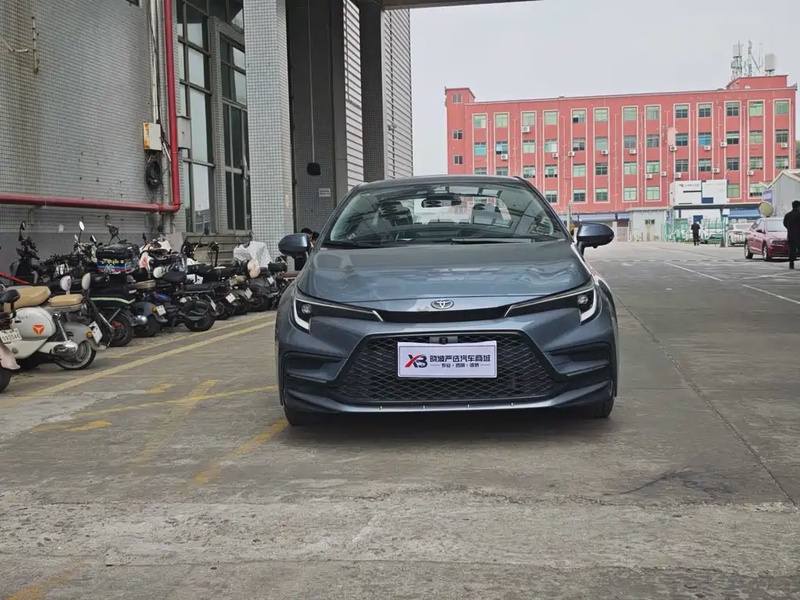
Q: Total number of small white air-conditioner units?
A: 15